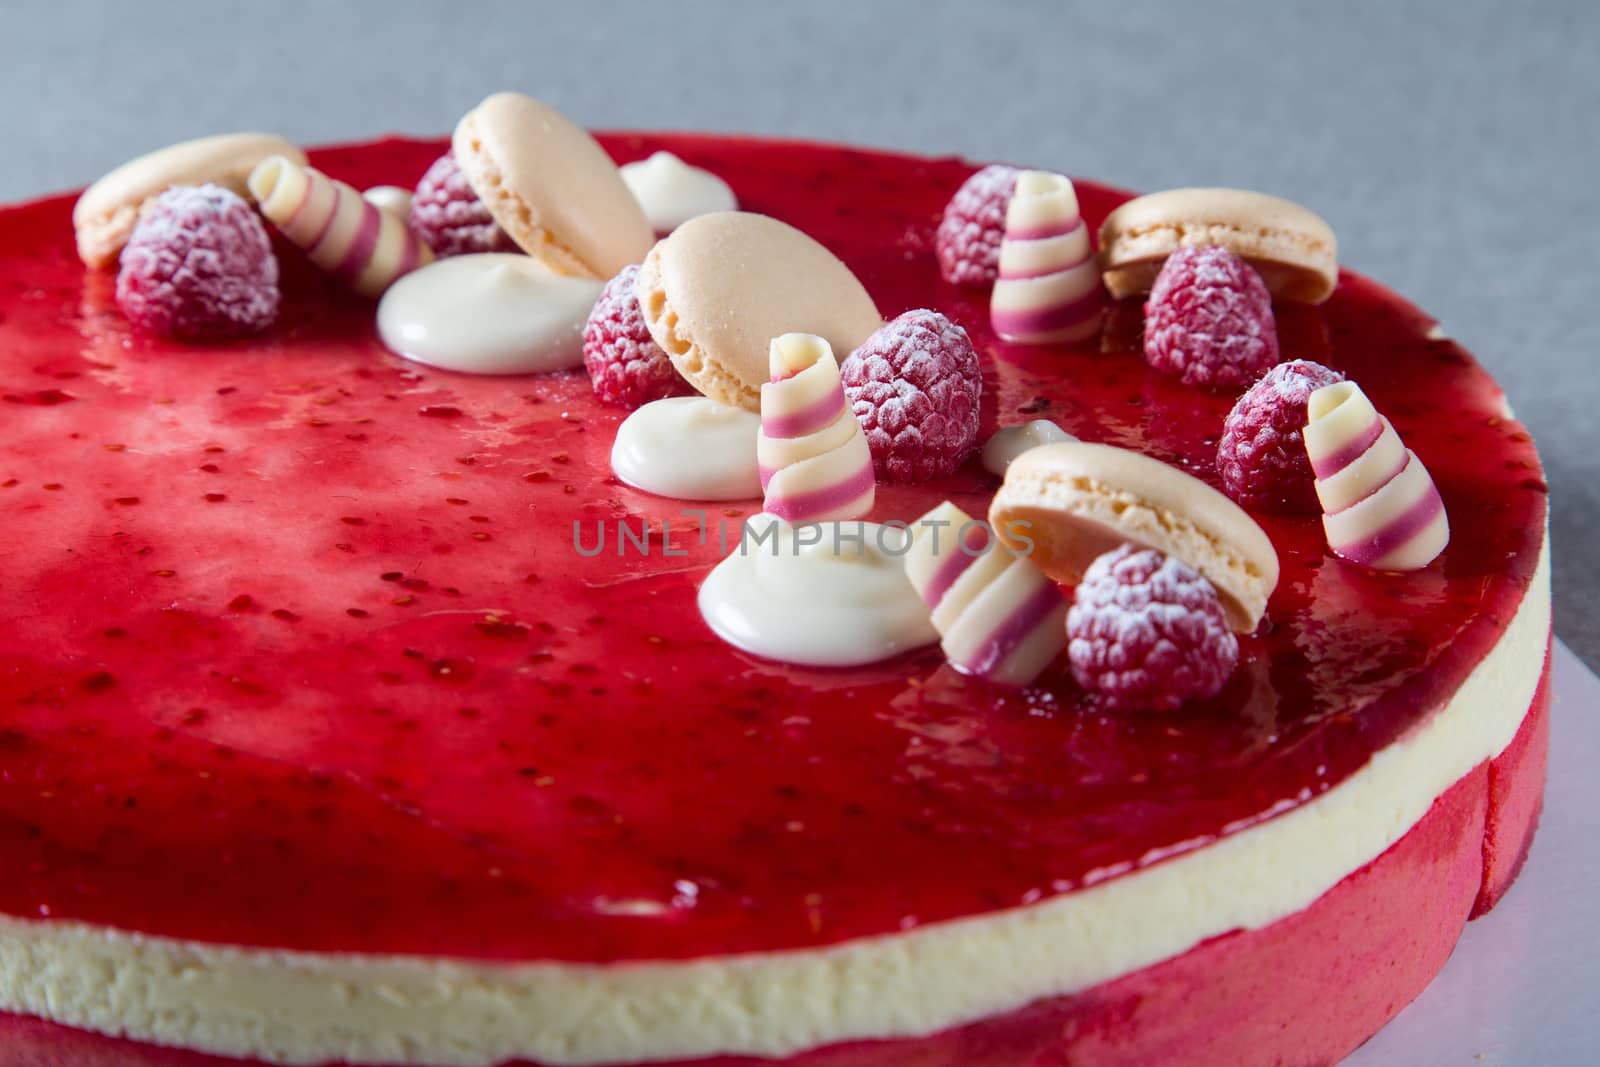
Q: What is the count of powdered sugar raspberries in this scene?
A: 8